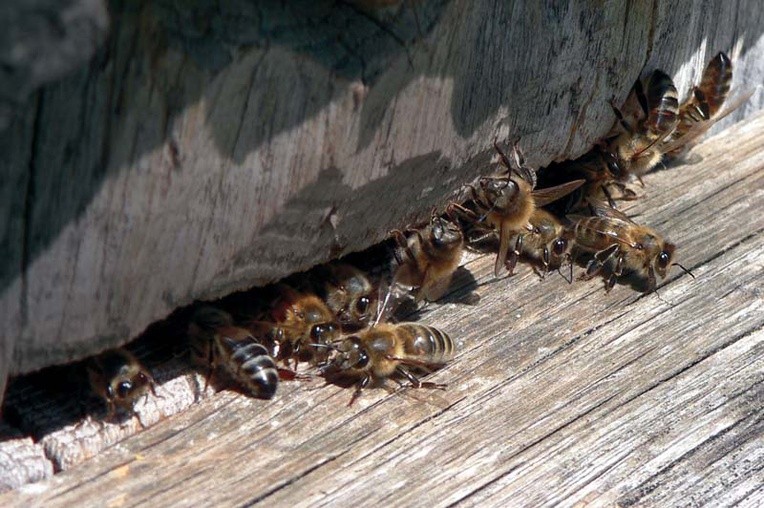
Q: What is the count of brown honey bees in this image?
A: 12